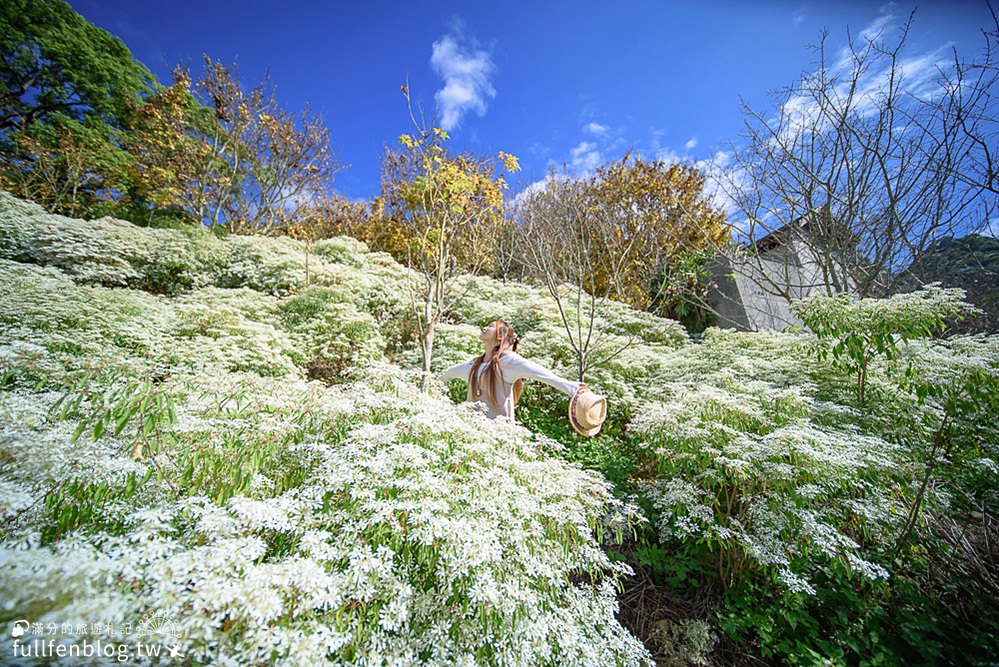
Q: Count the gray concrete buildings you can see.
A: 1